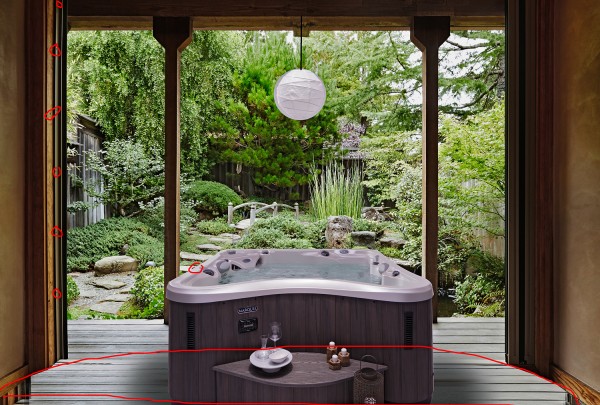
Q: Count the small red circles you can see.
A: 7